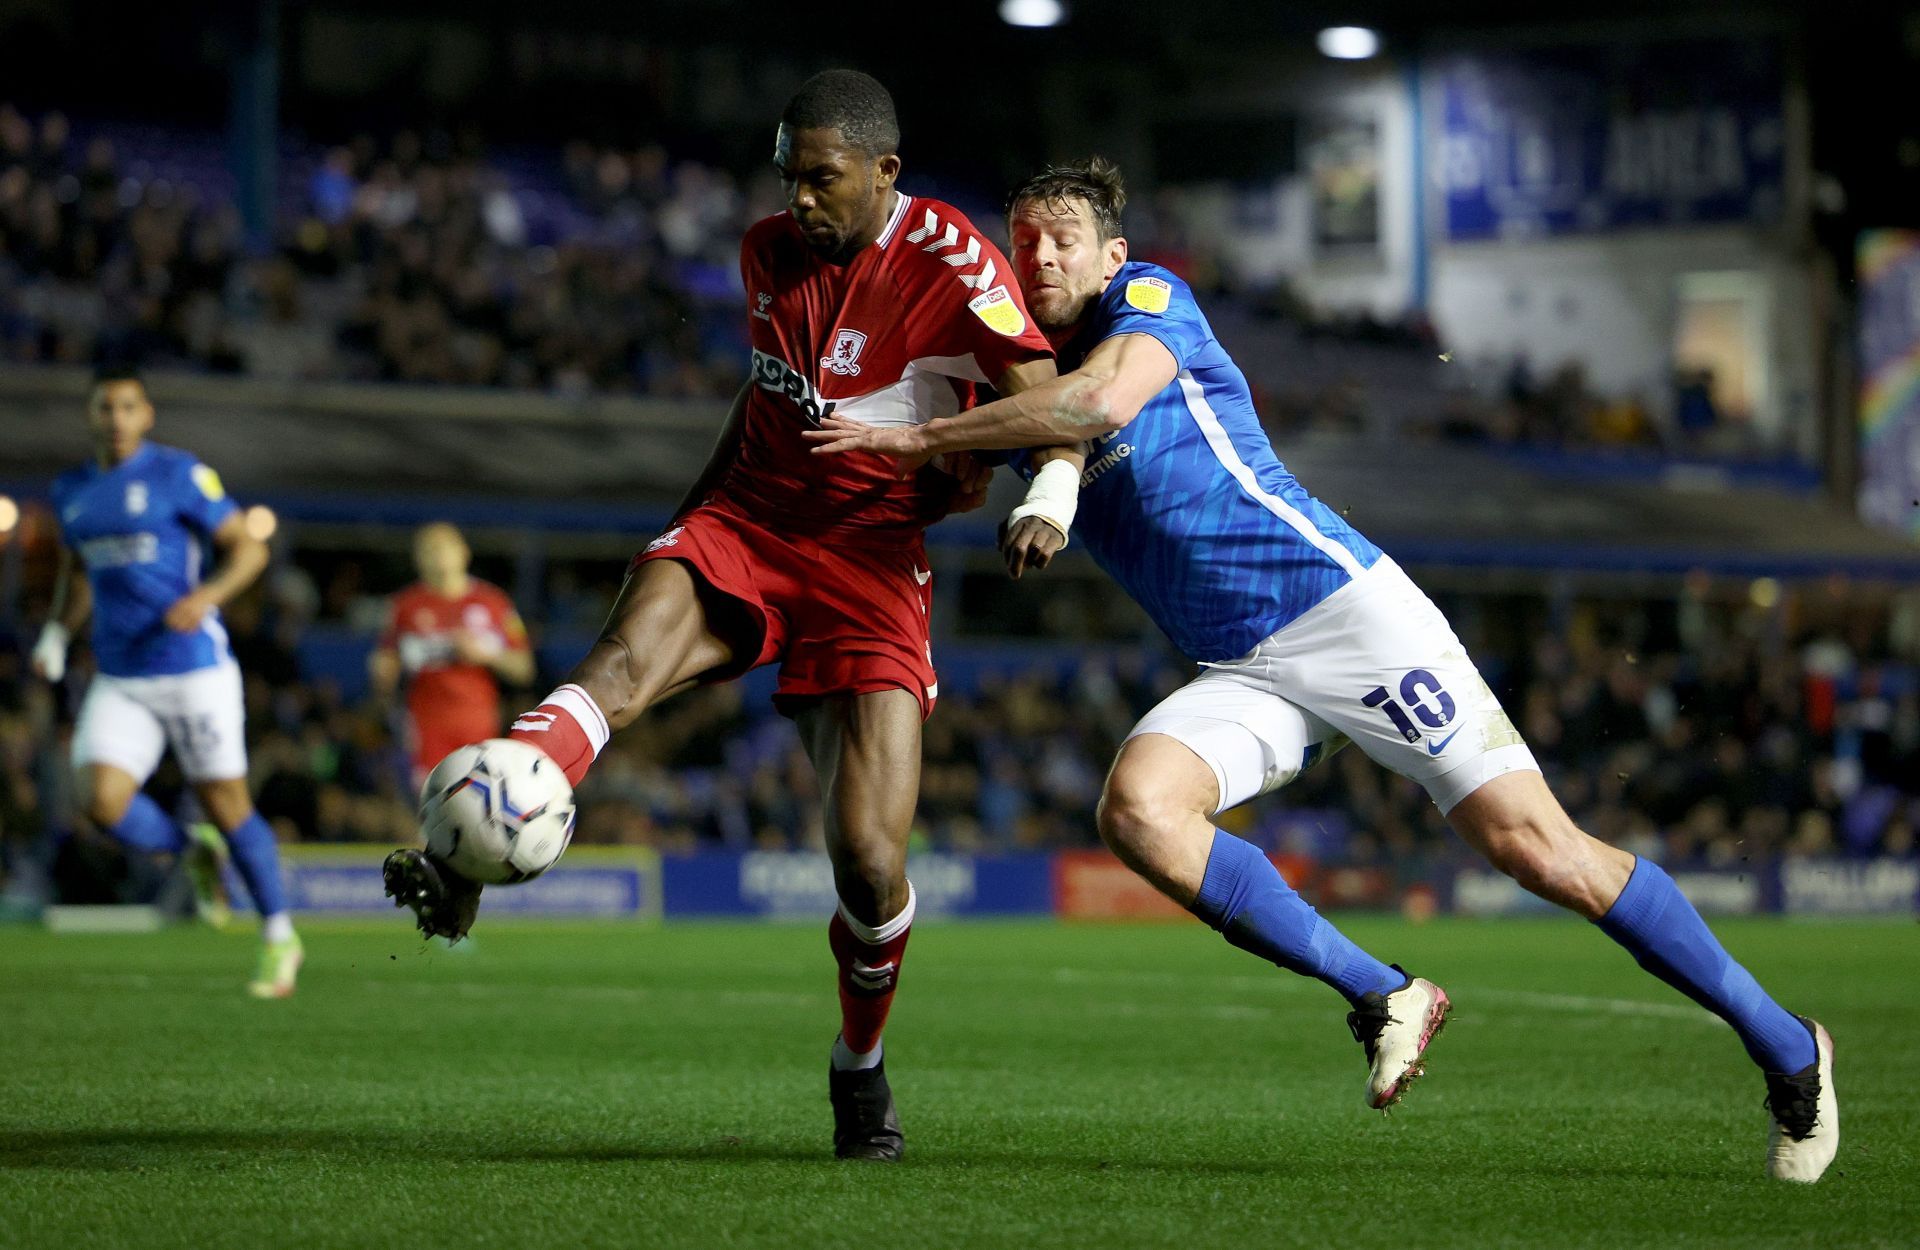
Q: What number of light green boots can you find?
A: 2